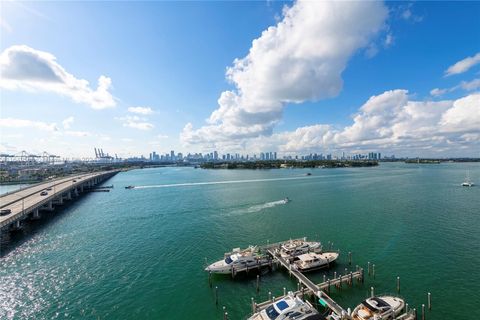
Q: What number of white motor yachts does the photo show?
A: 5